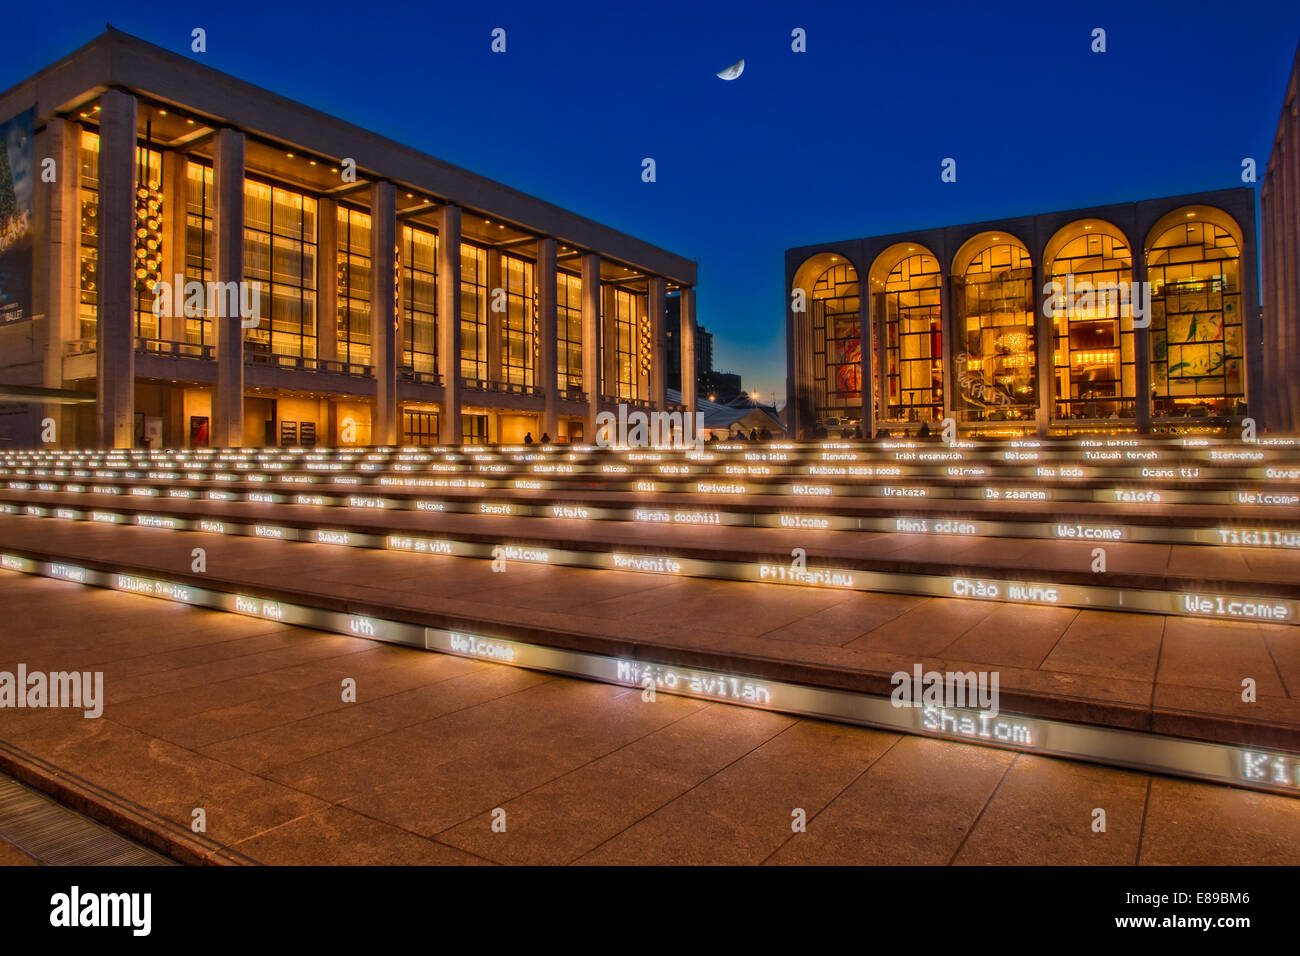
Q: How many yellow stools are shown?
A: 0